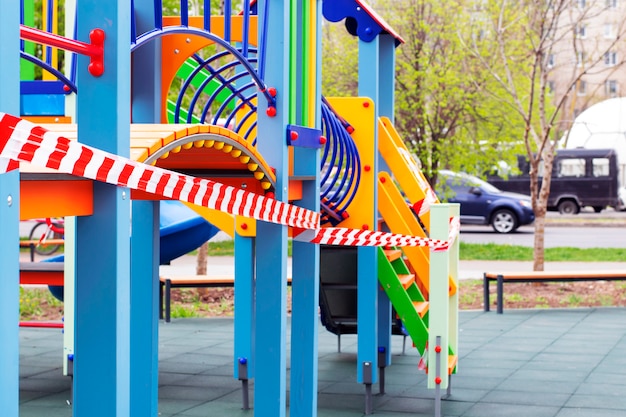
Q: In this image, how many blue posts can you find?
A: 8